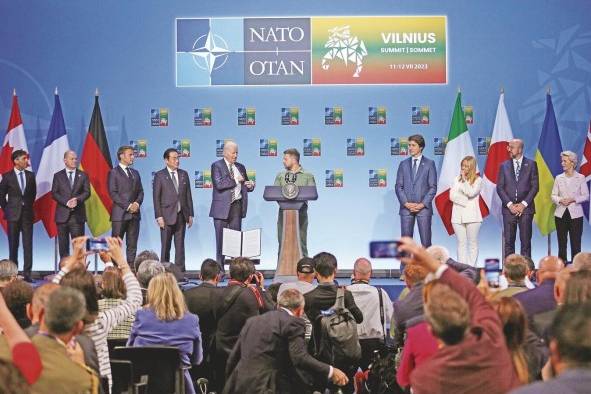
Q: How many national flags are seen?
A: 7